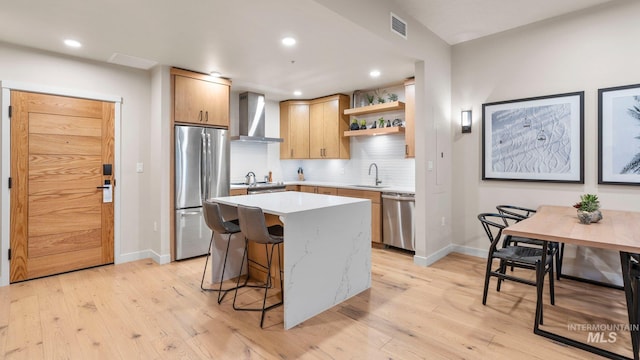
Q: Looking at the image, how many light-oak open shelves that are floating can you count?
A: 2